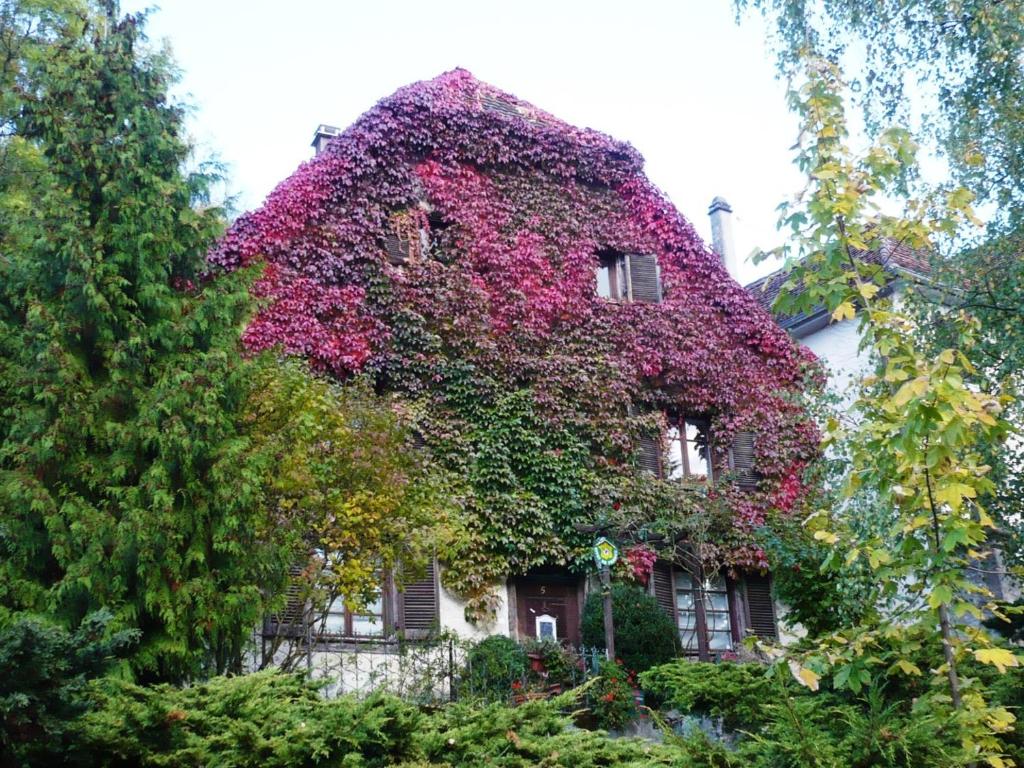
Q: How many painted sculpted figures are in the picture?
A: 0